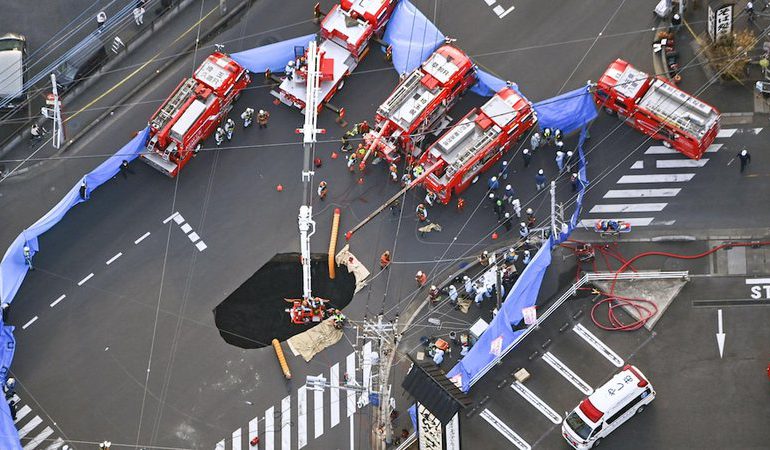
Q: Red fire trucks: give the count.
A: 5